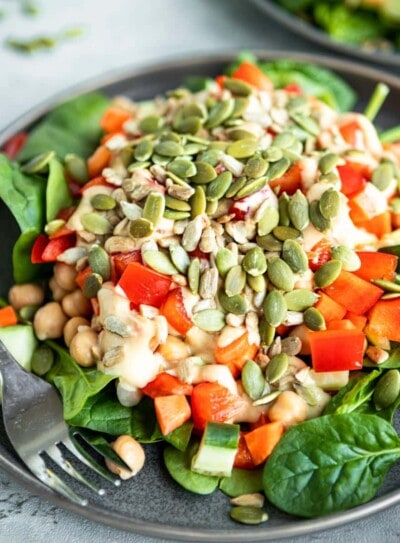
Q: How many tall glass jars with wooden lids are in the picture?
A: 0